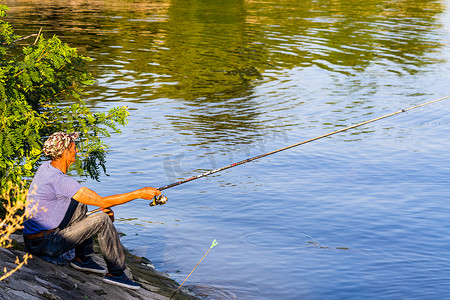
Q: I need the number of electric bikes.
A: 0